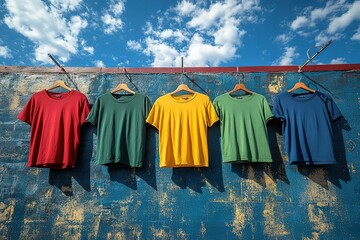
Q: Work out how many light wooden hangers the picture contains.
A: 5